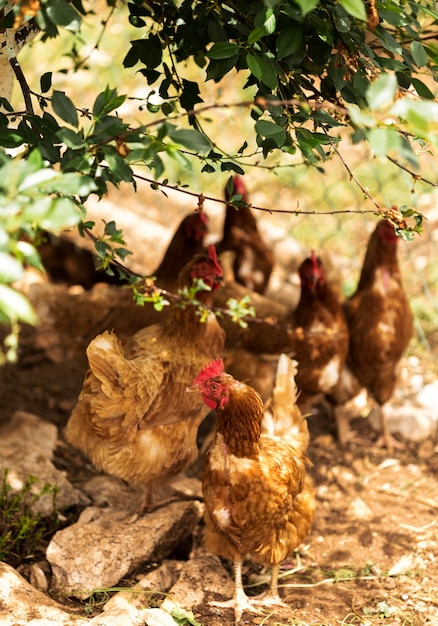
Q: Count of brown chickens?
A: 6